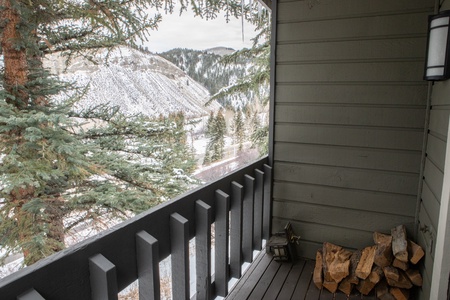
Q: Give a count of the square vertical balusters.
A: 10